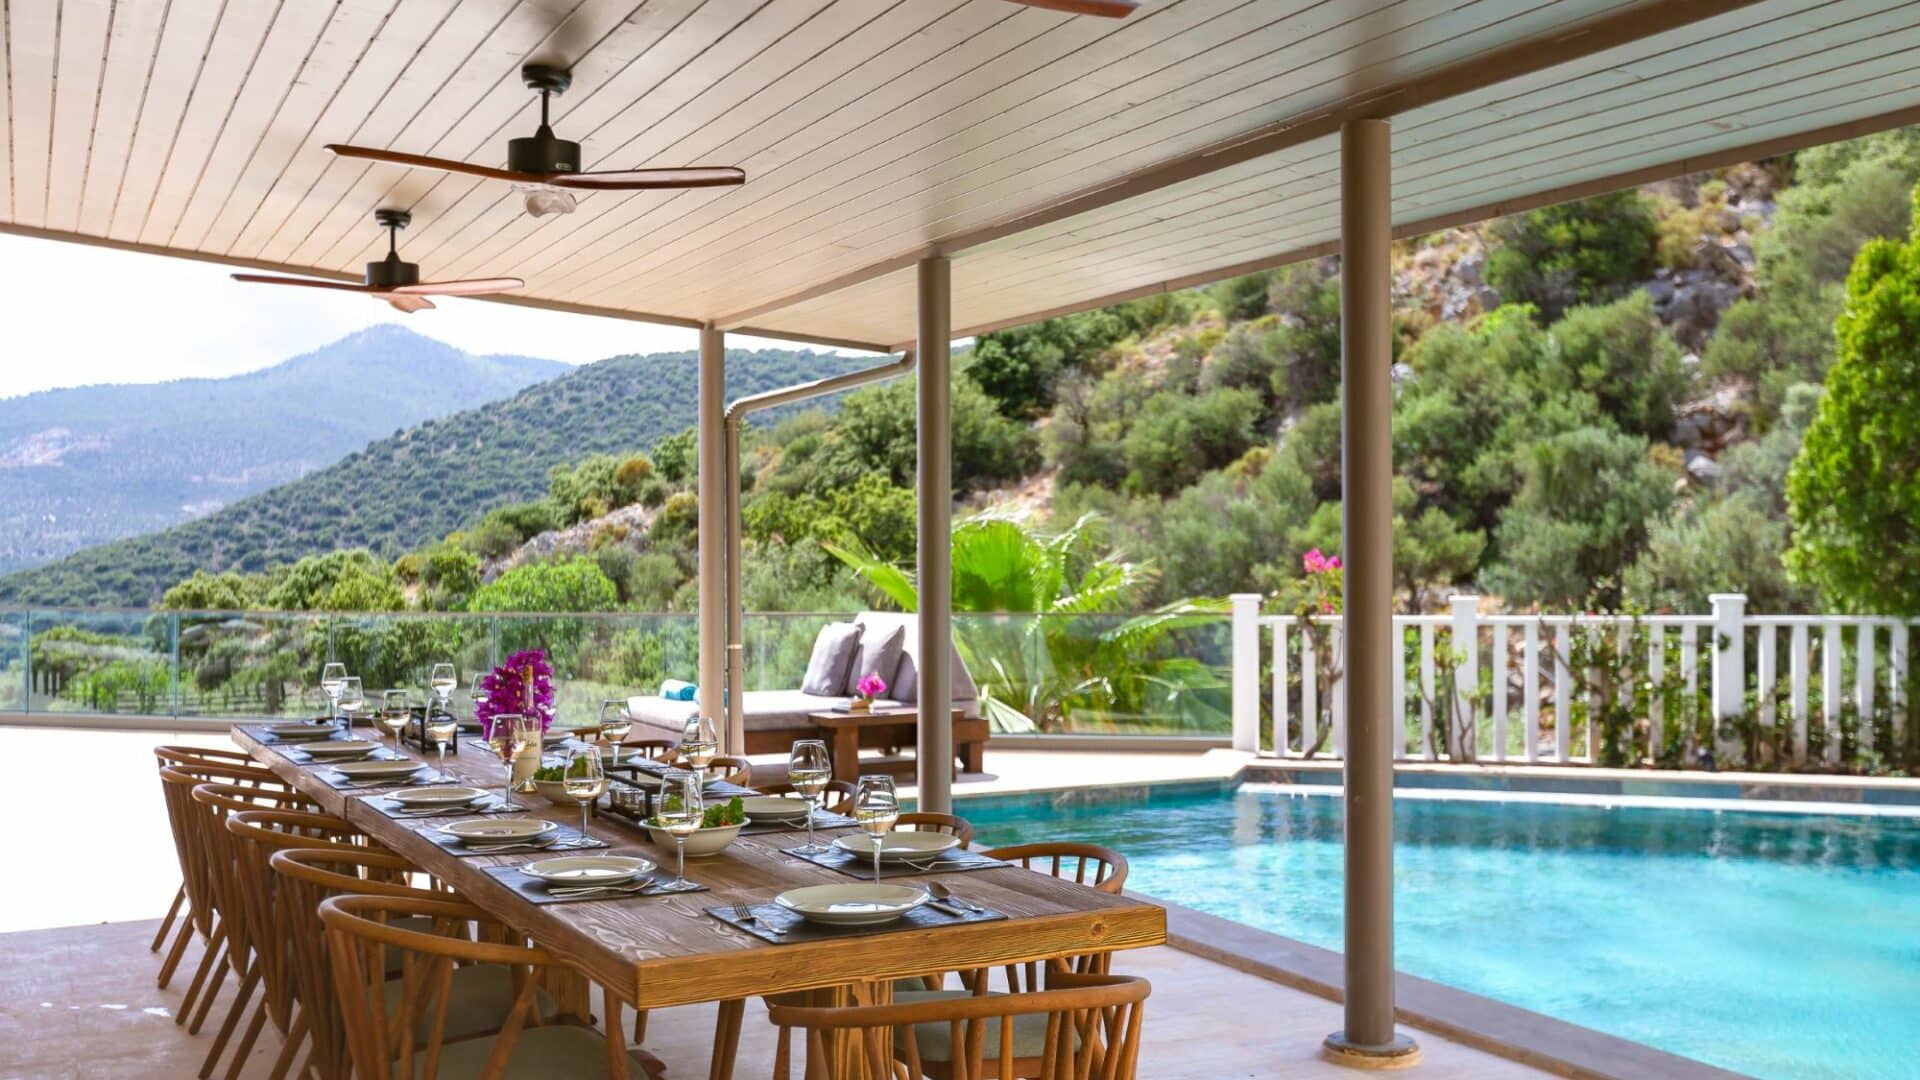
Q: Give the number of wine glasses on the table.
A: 13